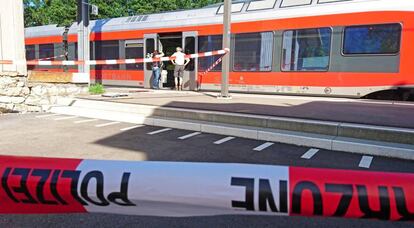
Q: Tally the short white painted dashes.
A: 11